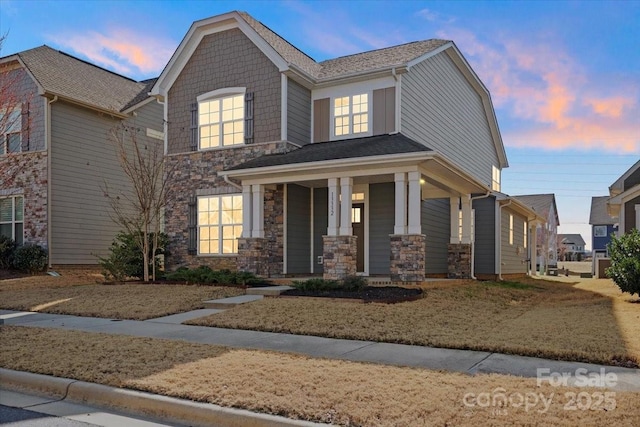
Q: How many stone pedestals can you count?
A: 4